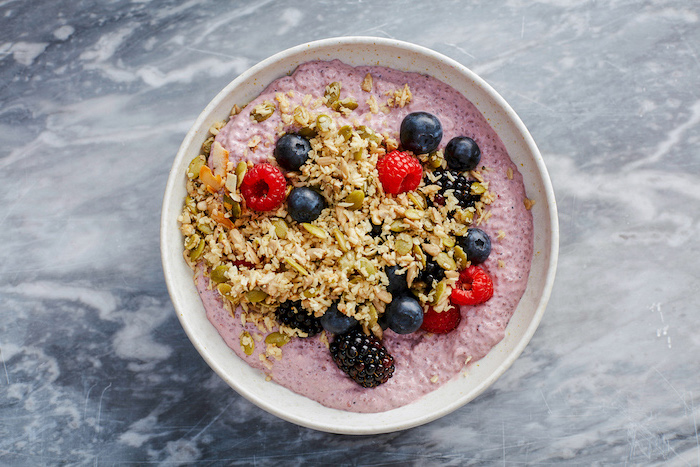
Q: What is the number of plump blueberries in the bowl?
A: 8